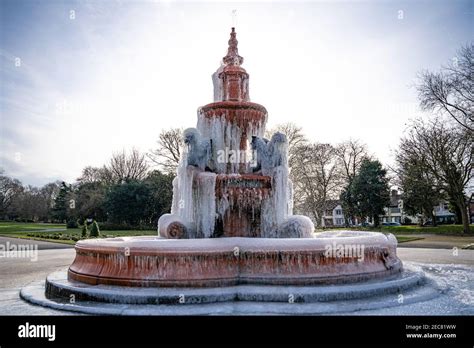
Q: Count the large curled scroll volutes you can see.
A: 2